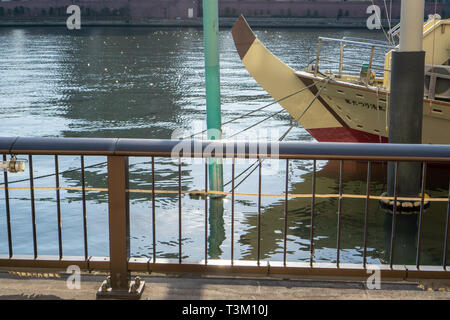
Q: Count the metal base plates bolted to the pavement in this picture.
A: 1